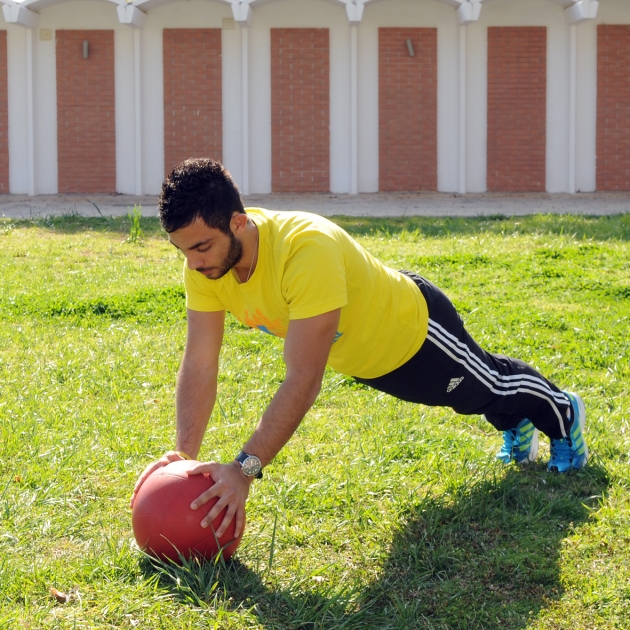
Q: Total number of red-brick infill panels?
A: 7